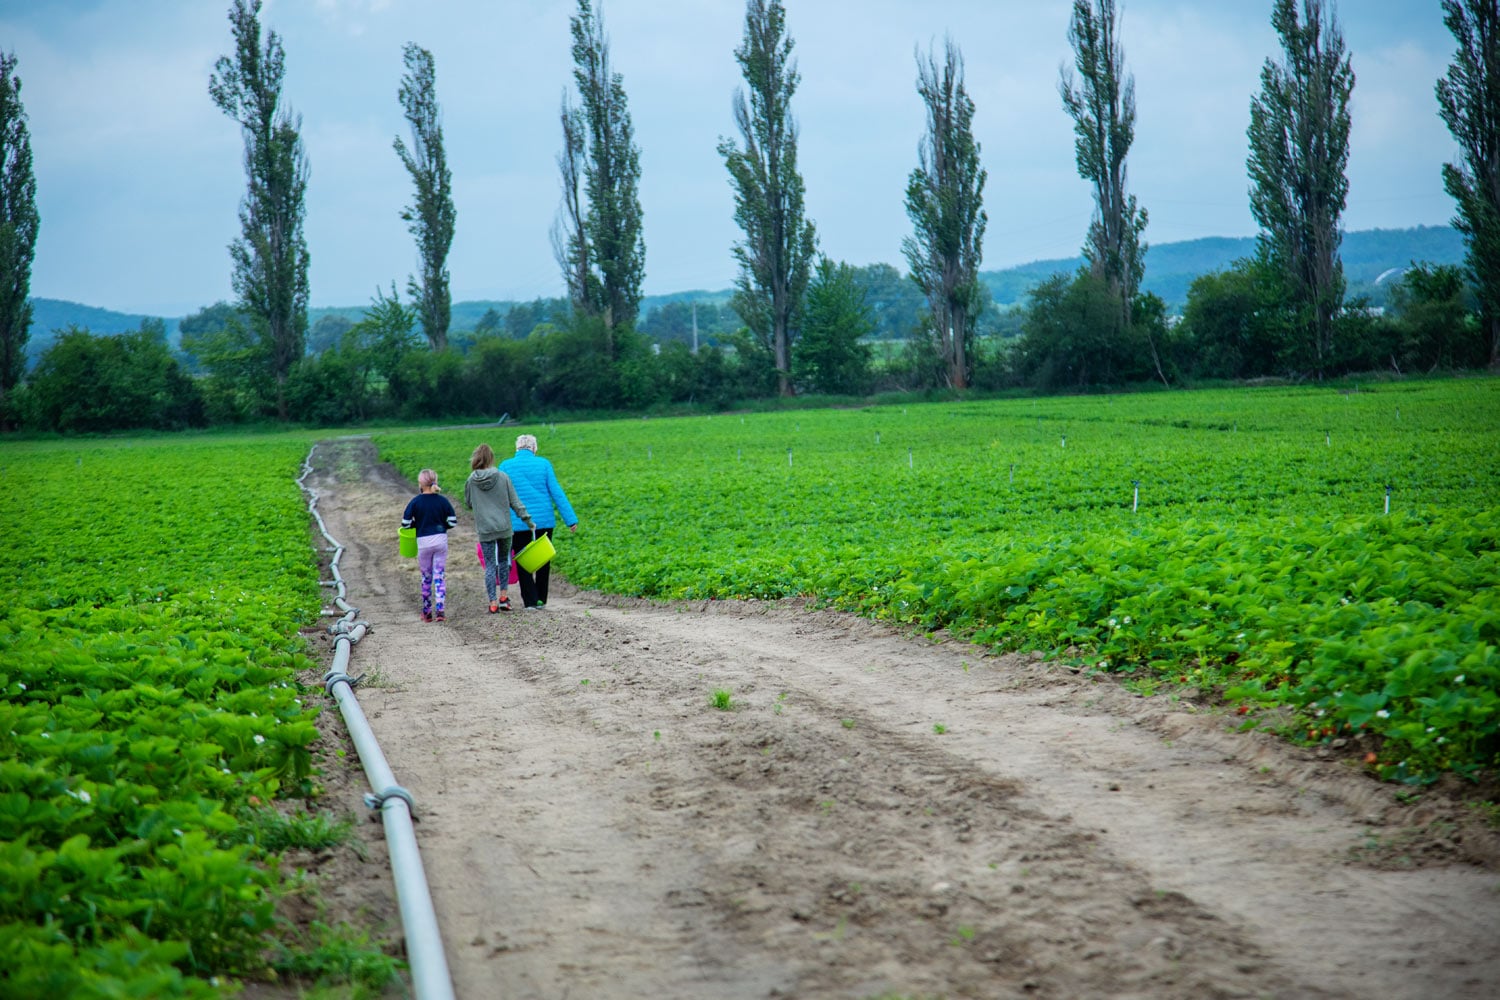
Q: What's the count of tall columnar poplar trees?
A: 9